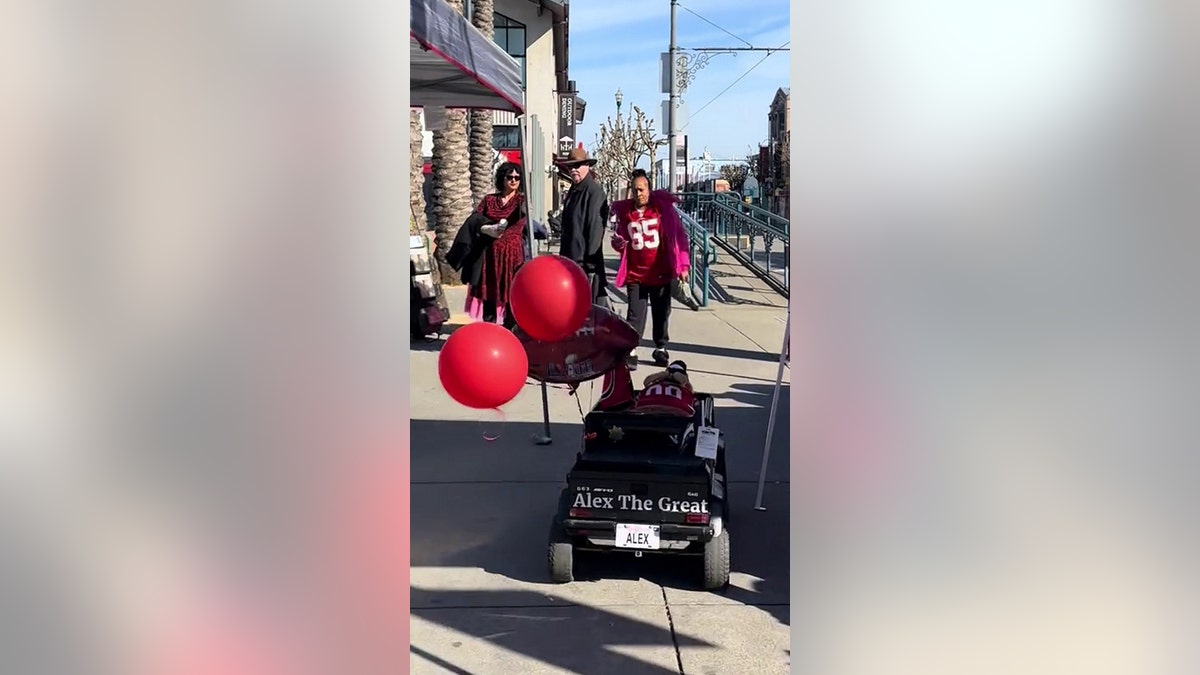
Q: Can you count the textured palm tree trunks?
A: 3